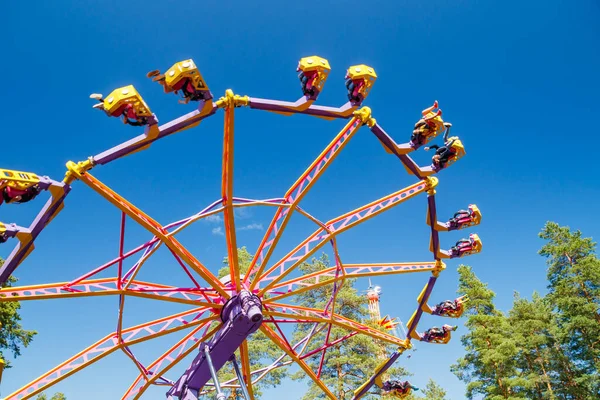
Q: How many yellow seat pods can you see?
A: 13